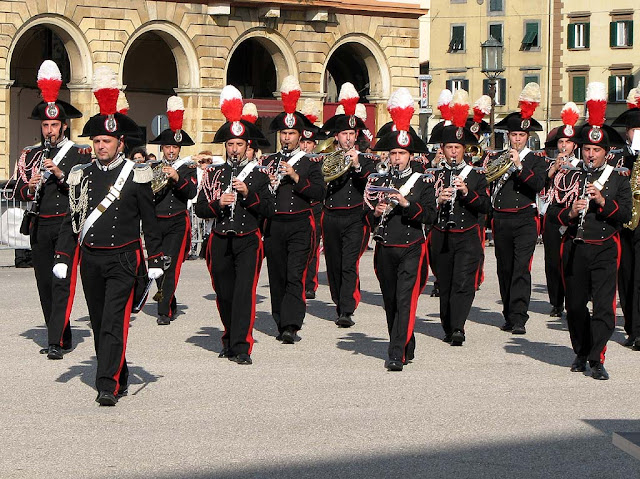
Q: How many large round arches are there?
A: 4